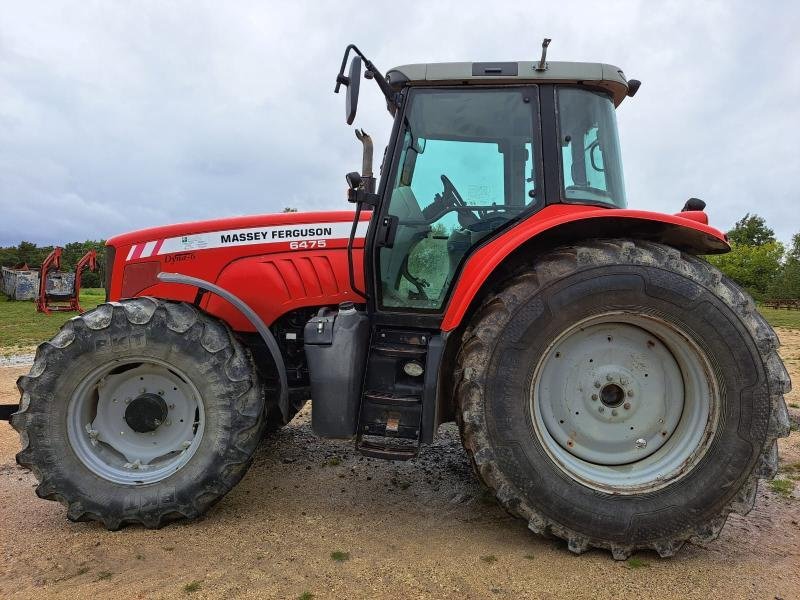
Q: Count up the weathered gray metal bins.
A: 2